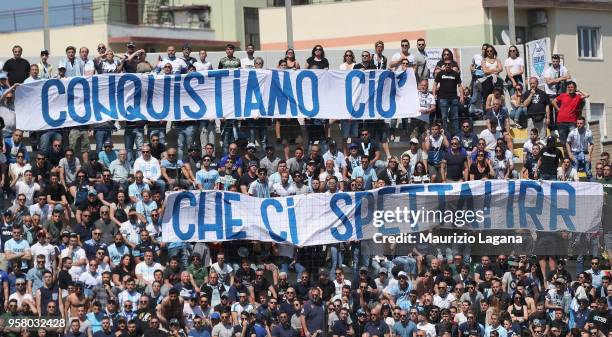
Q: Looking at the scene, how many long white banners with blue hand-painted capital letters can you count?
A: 2